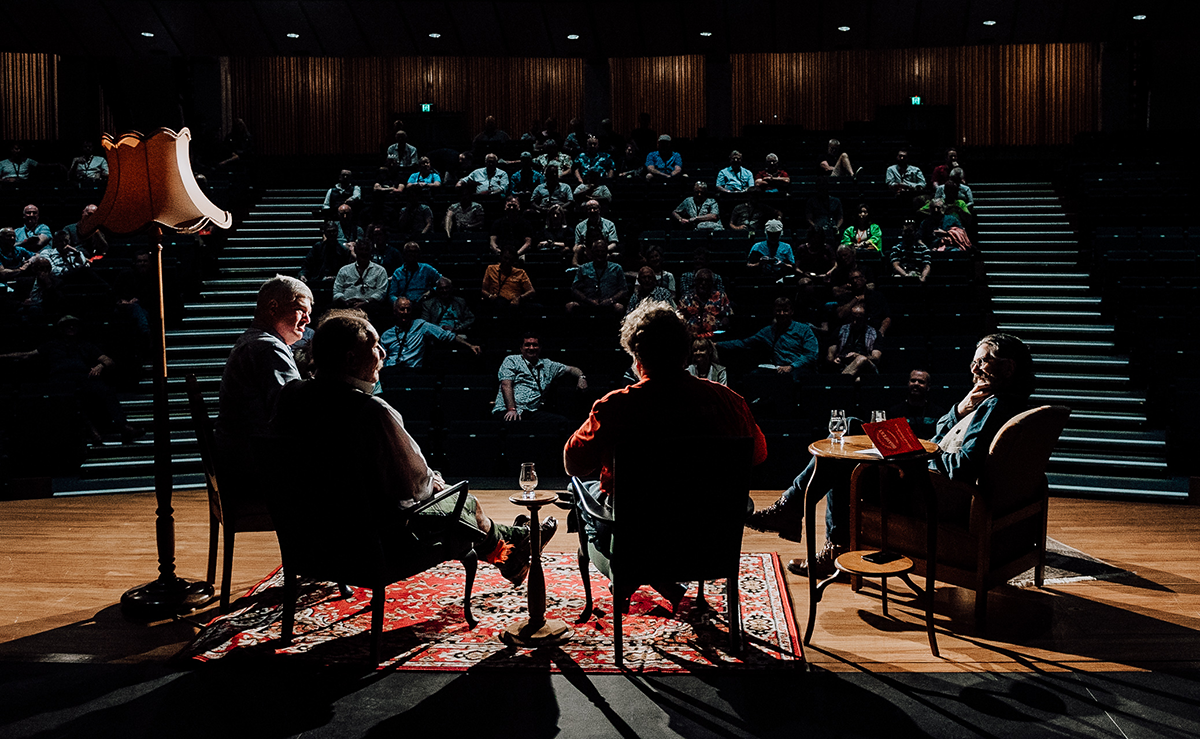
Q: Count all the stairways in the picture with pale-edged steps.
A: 2